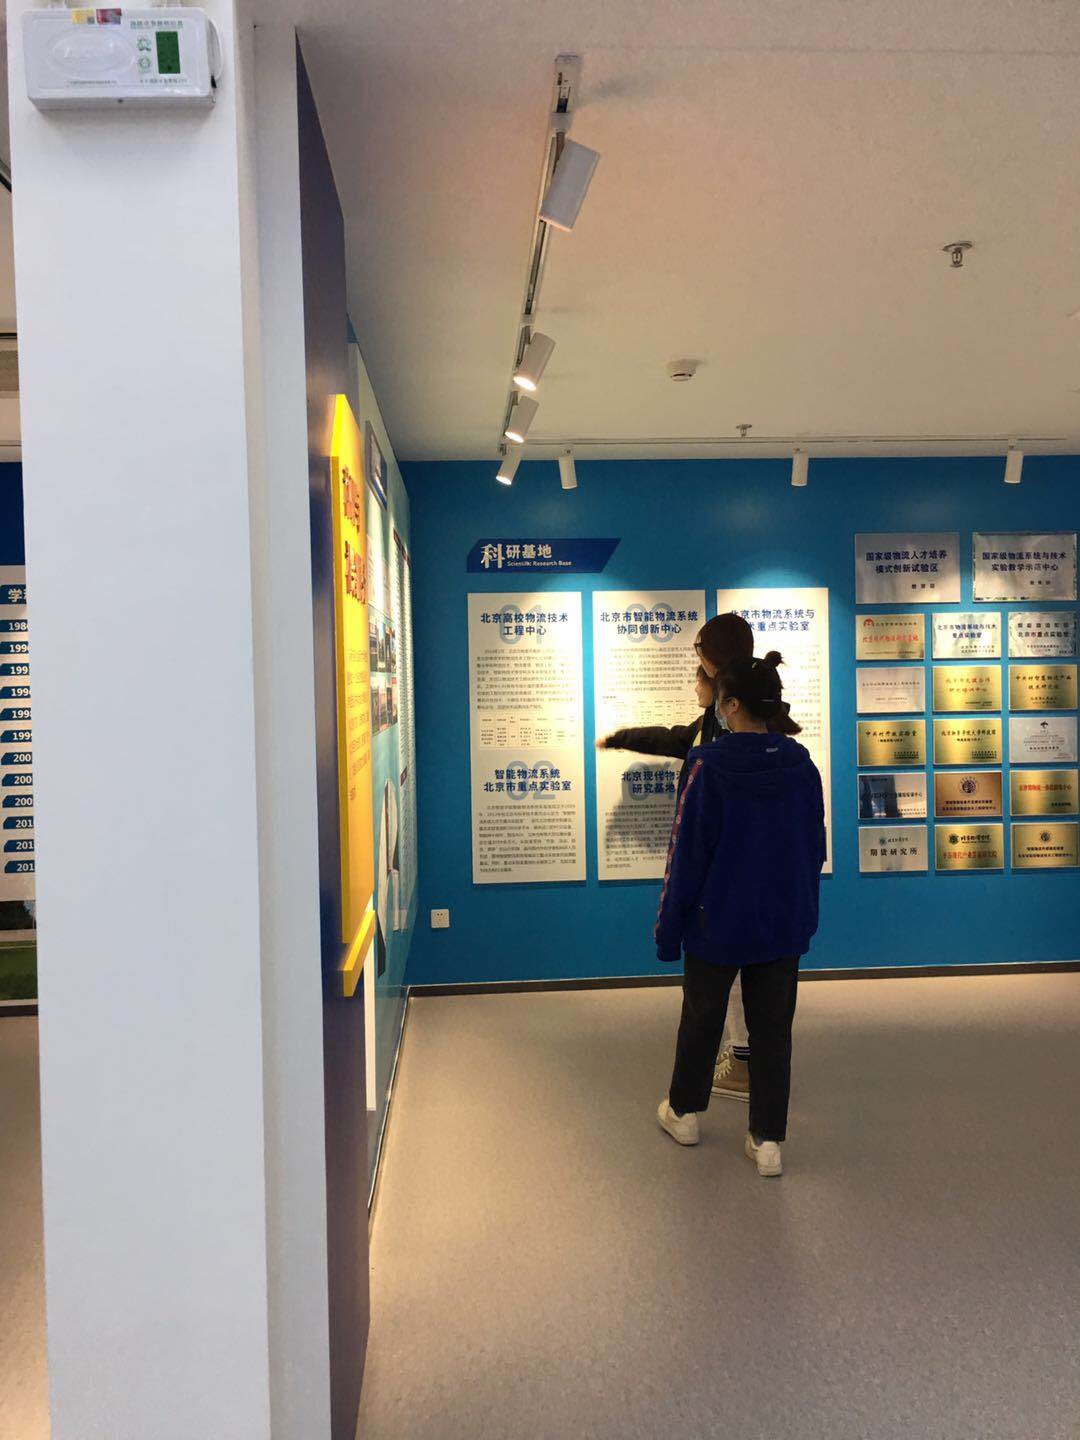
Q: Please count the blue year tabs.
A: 12